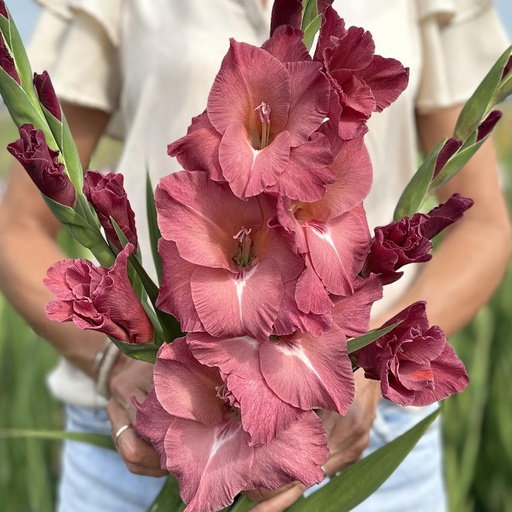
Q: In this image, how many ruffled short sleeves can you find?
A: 2